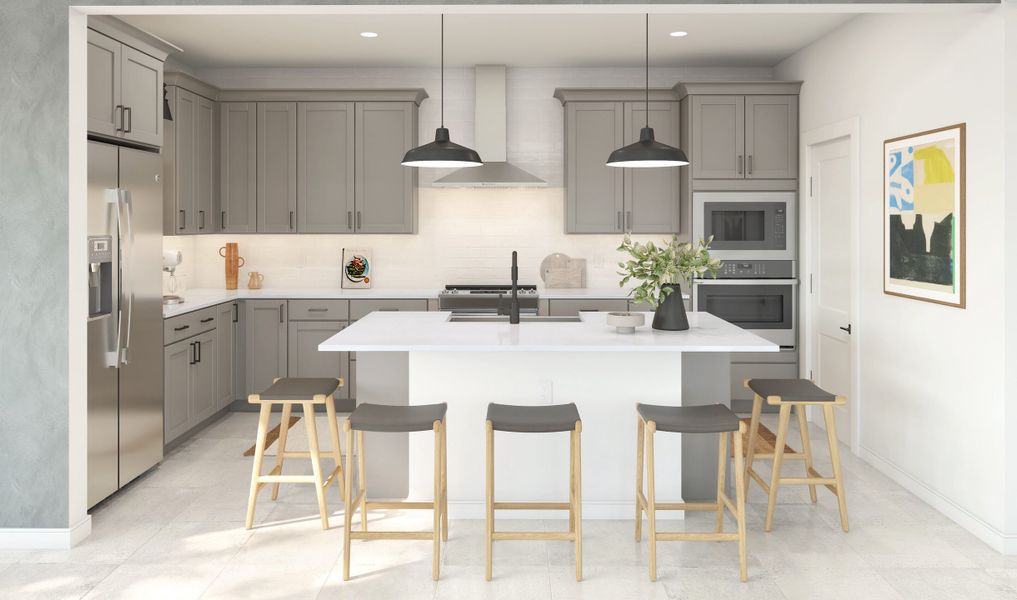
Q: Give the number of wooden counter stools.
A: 5